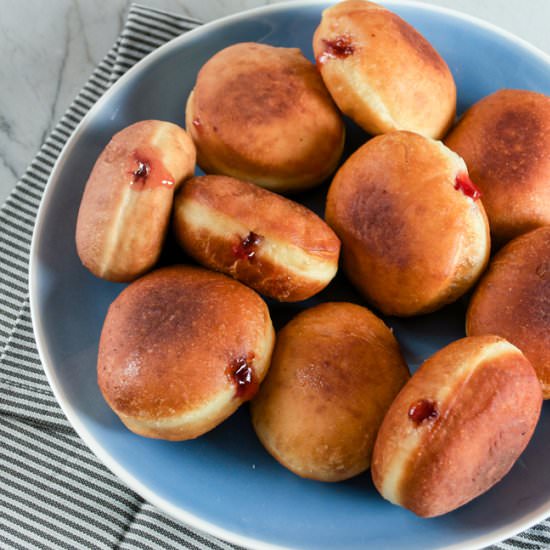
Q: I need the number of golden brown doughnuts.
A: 10